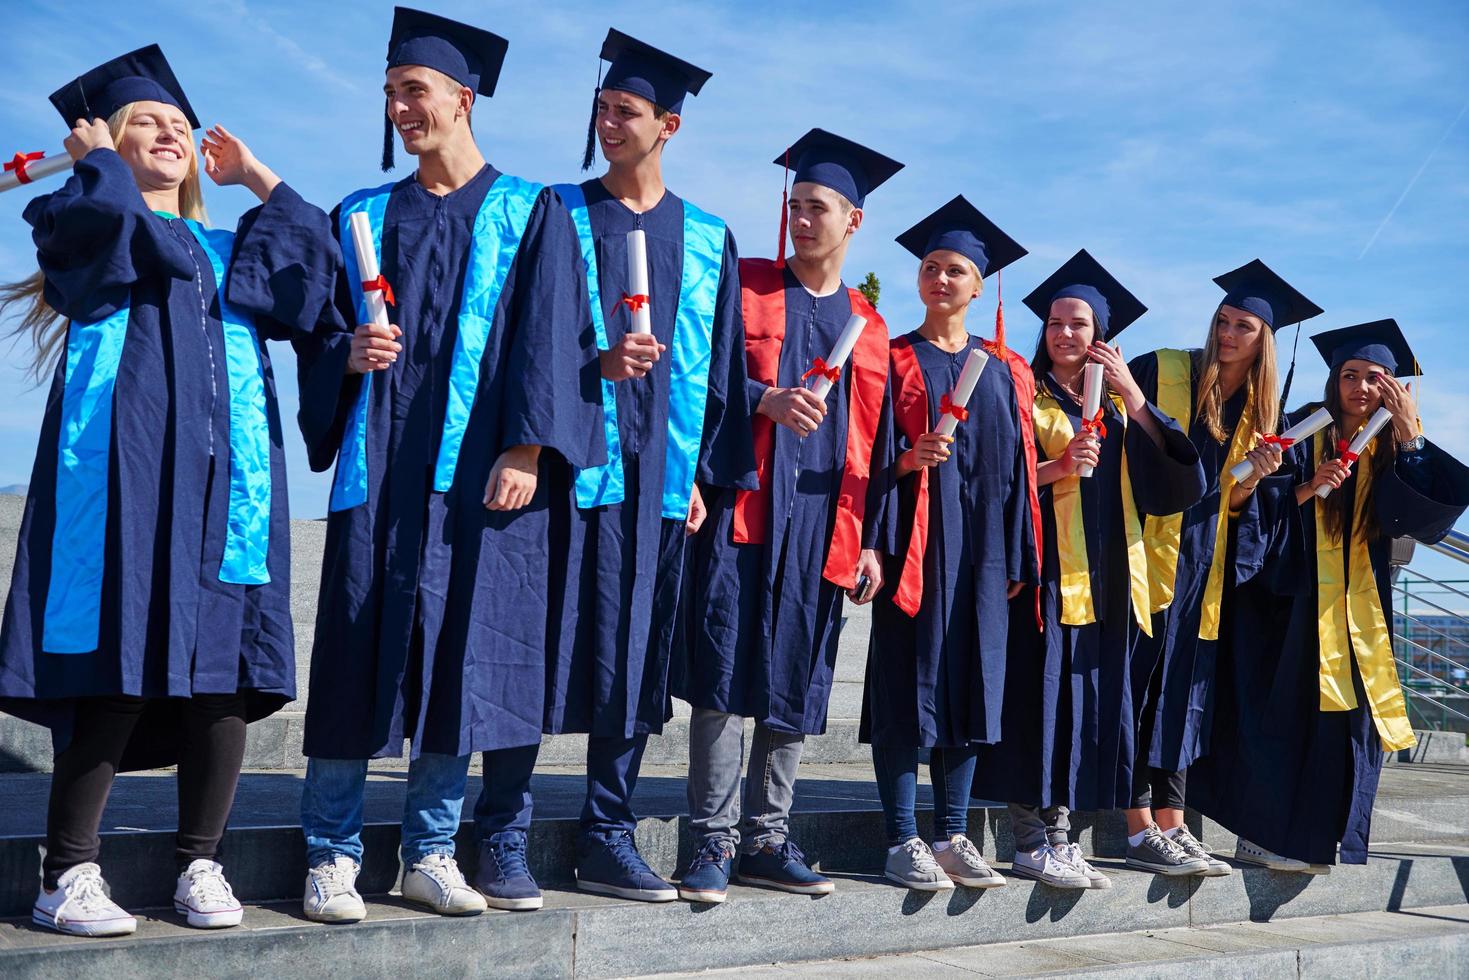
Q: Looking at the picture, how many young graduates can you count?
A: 8